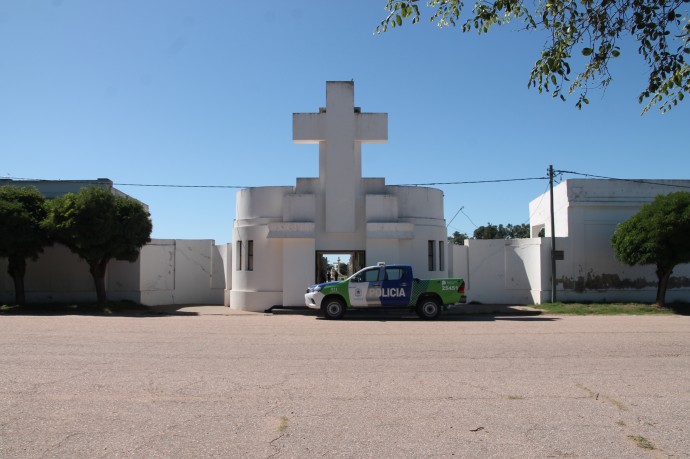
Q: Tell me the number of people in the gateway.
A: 2